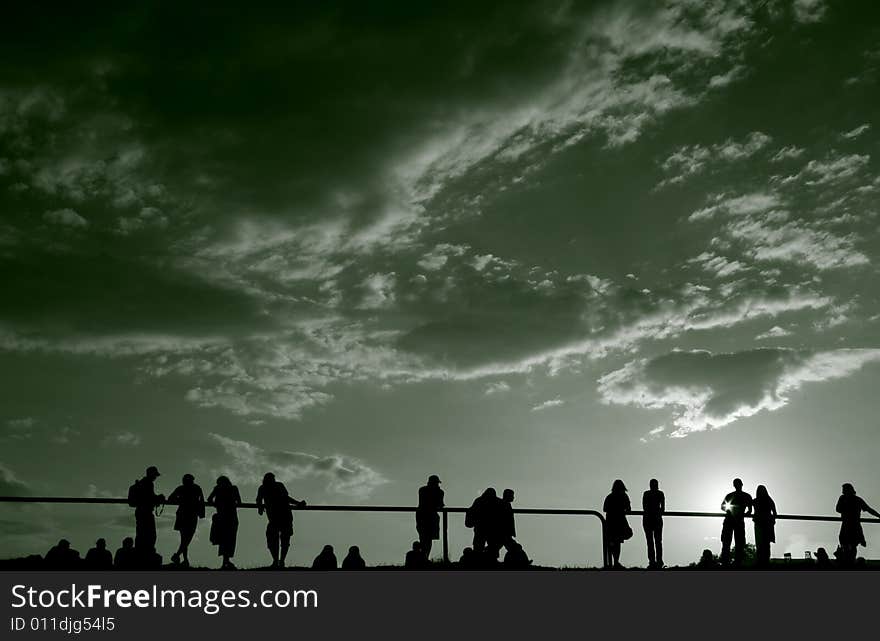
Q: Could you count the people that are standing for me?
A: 12